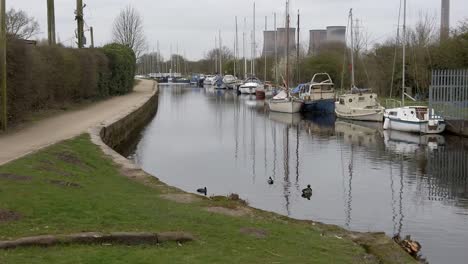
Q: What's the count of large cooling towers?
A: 4